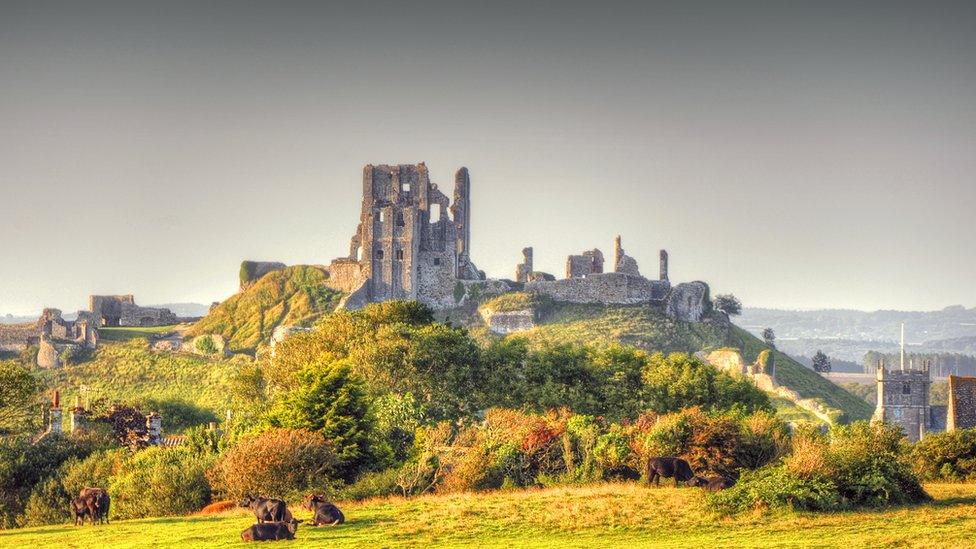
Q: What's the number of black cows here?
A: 7